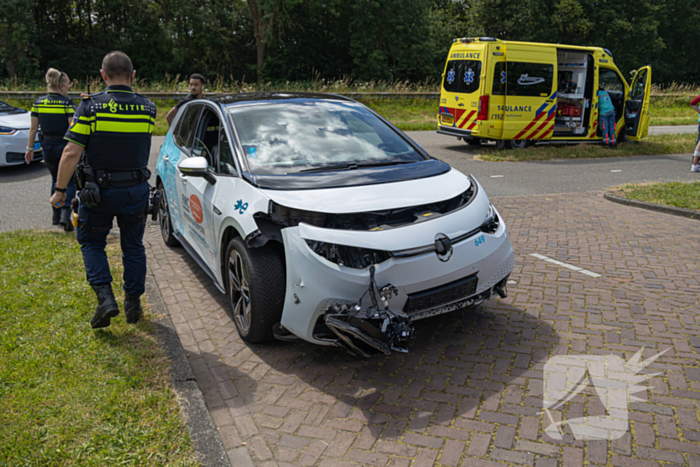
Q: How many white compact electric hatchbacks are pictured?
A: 1